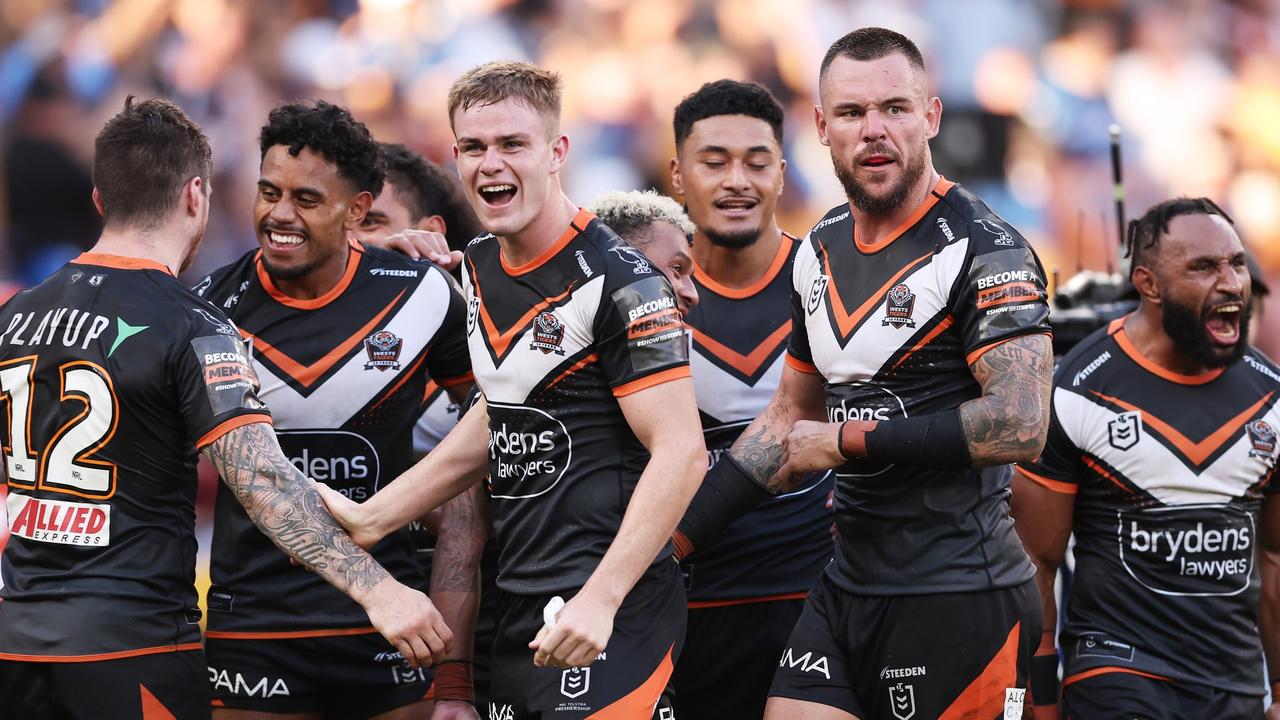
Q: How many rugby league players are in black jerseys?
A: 8